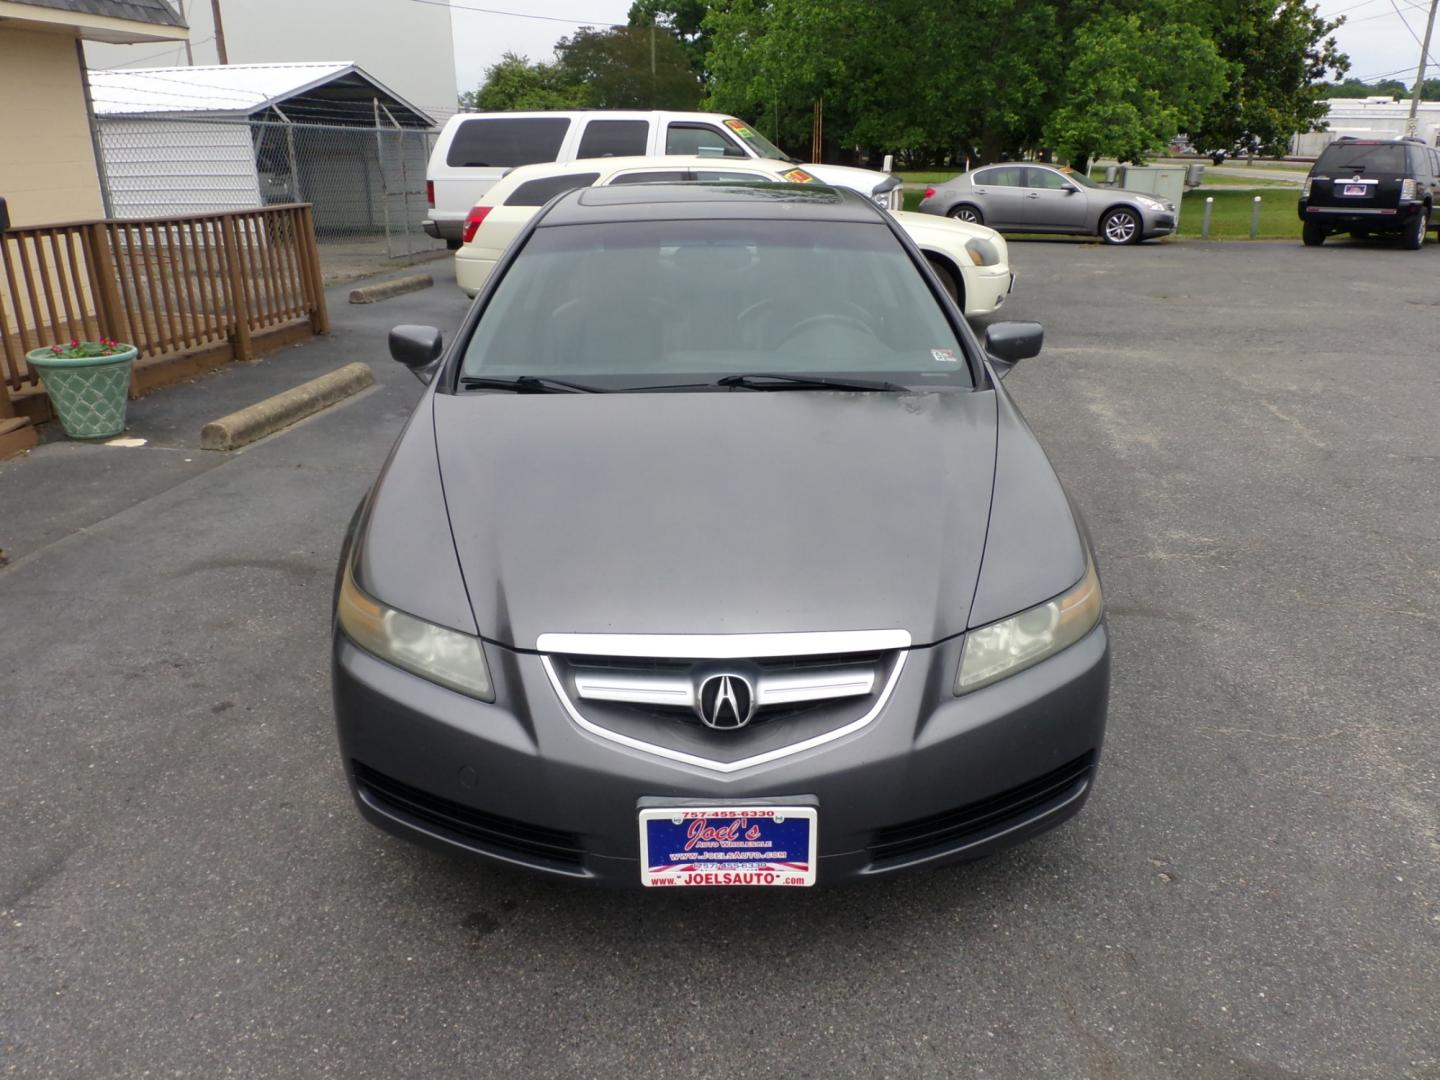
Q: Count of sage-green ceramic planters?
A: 1